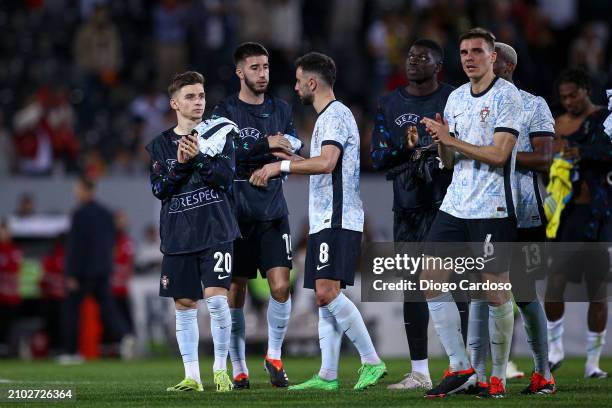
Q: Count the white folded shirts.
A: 2